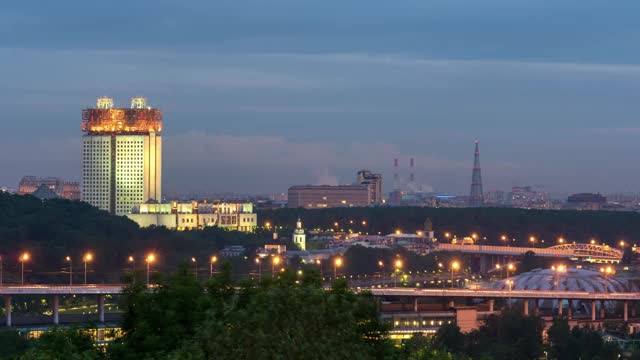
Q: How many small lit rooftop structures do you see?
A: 2